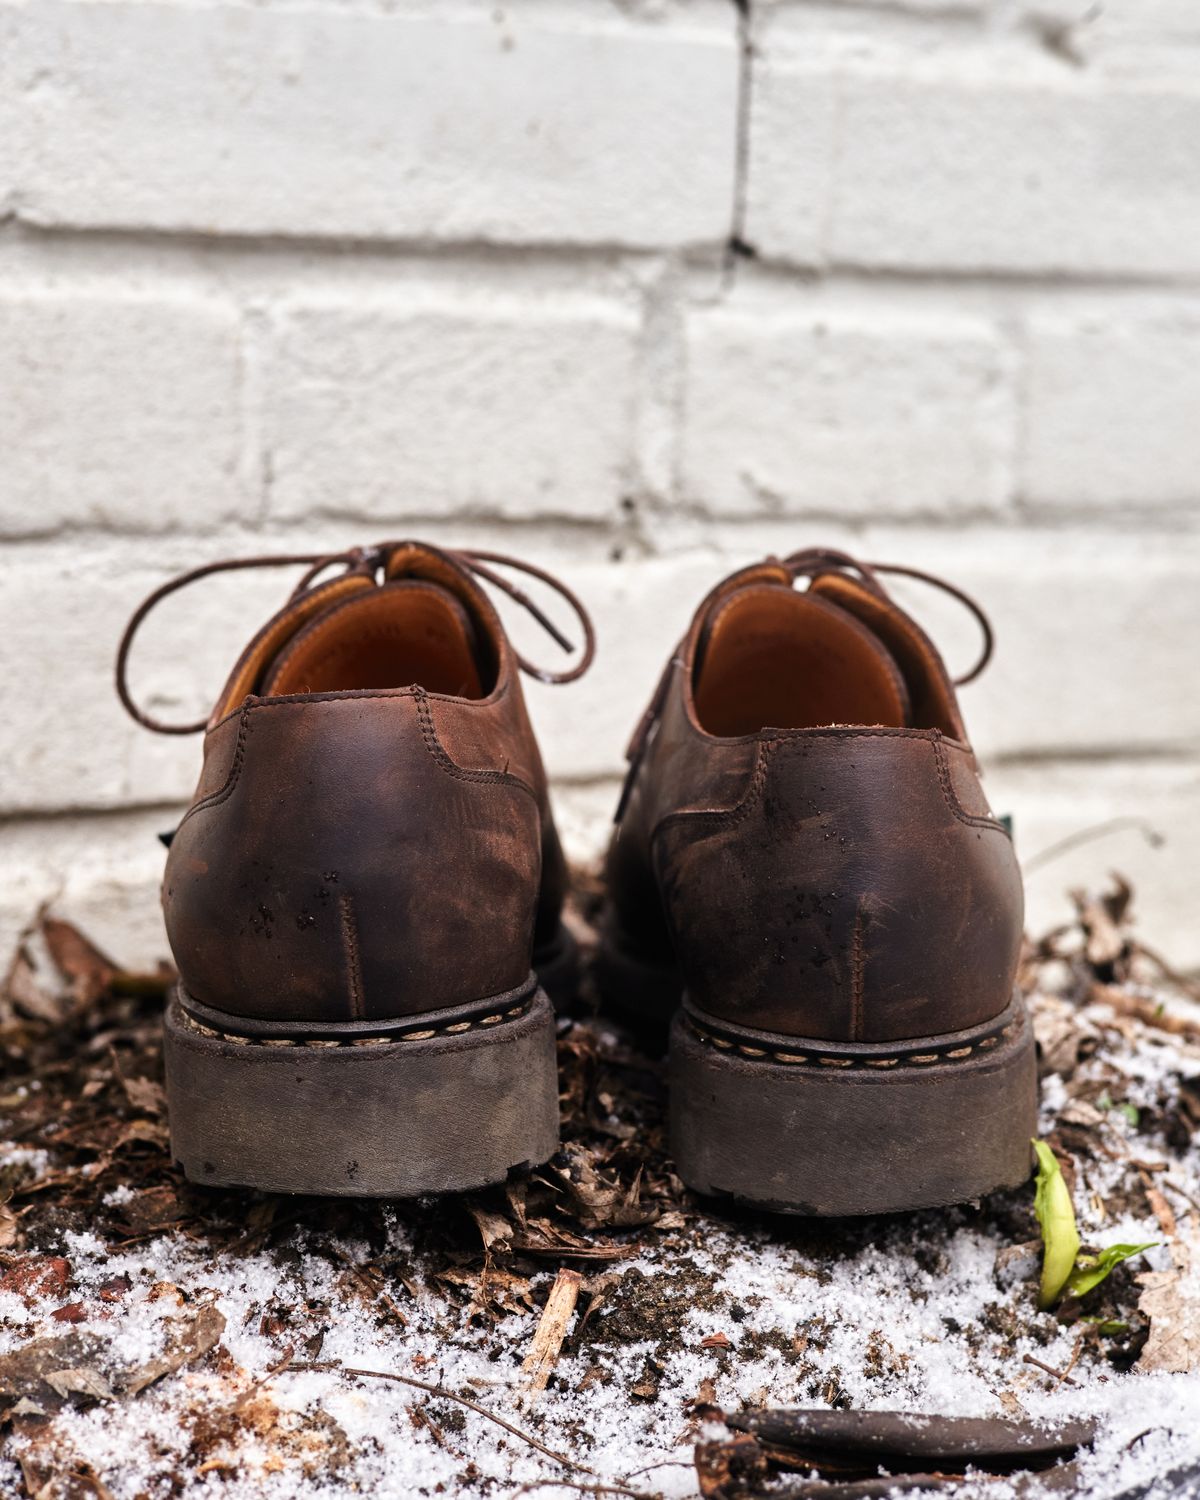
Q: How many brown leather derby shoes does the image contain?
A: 2